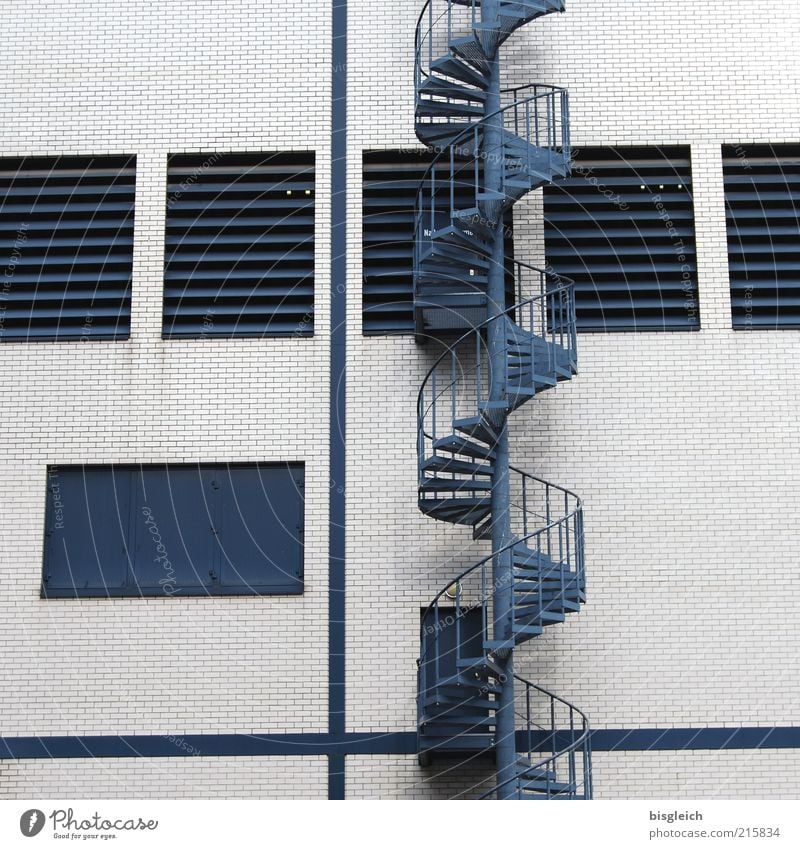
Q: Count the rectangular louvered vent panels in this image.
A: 5